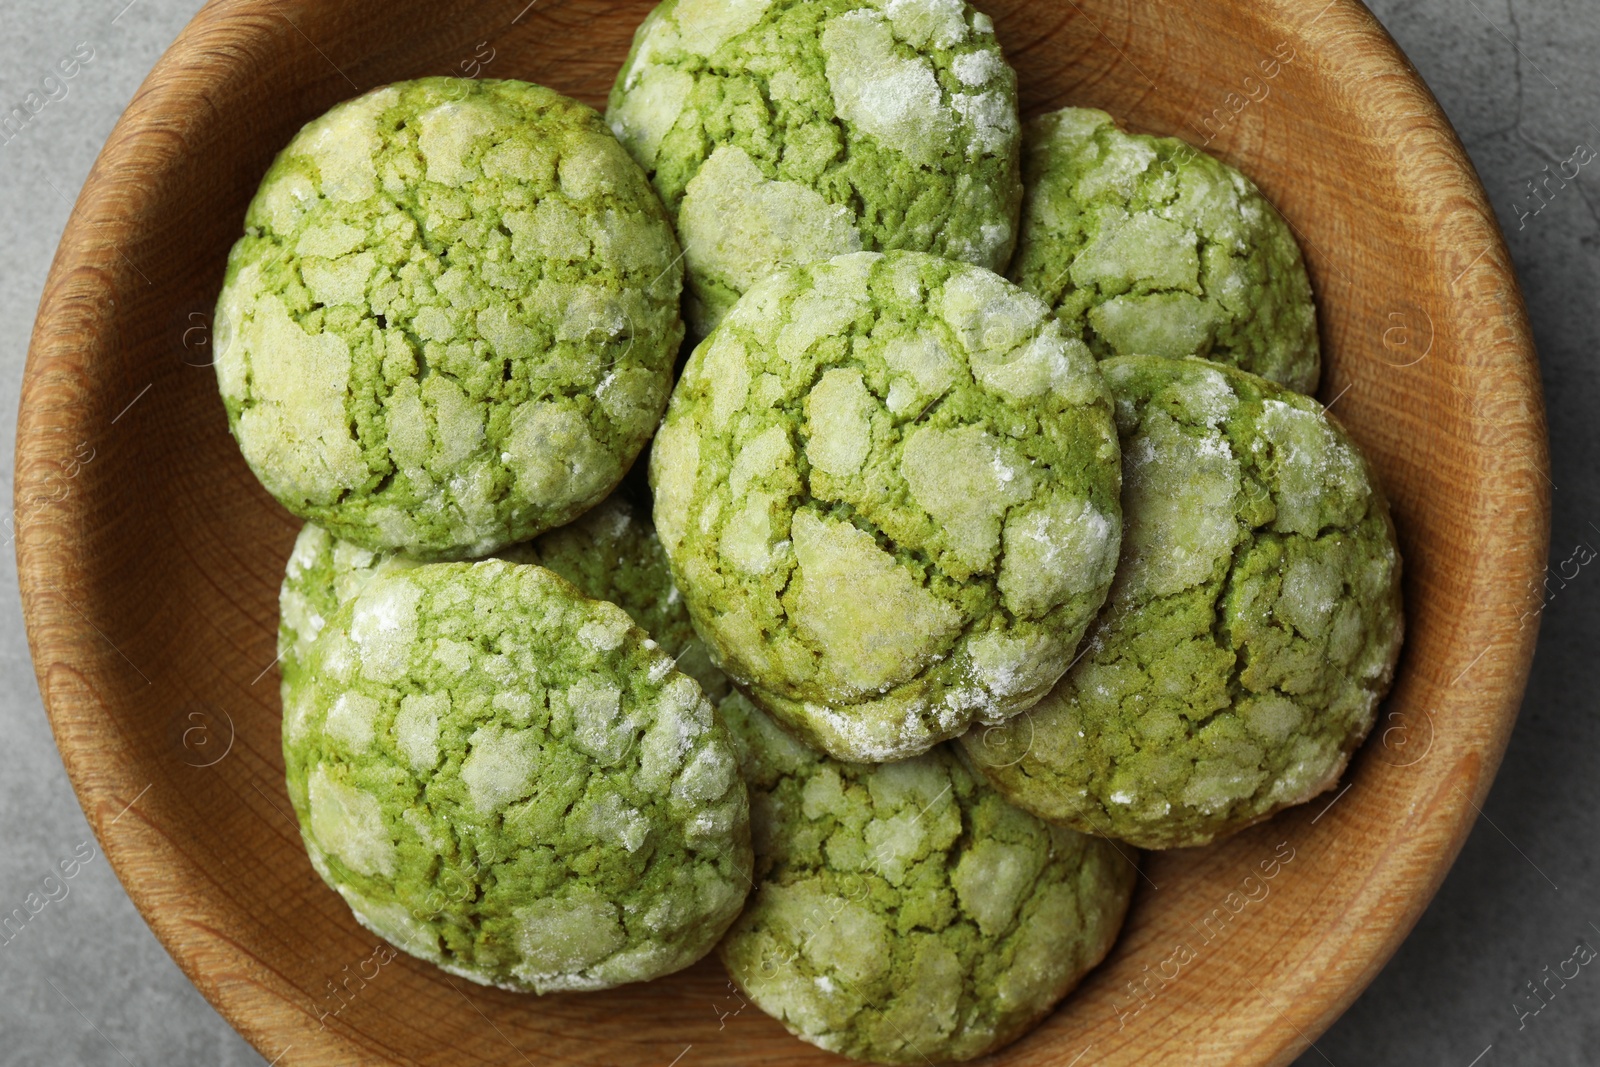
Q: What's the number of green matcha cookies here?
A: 8